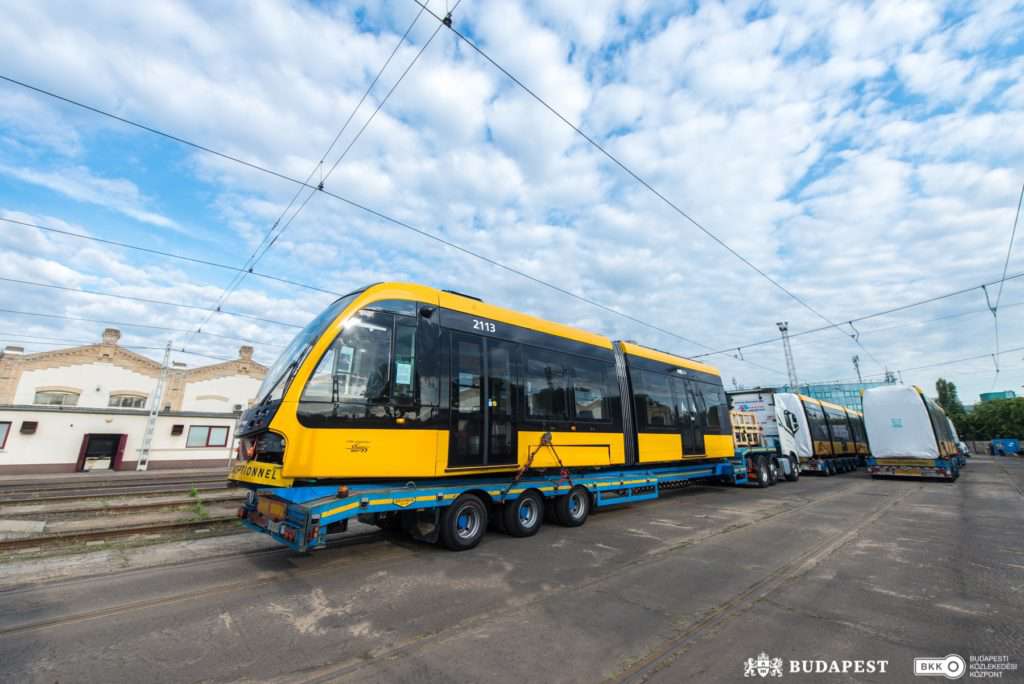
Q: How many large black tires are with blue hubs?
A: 3